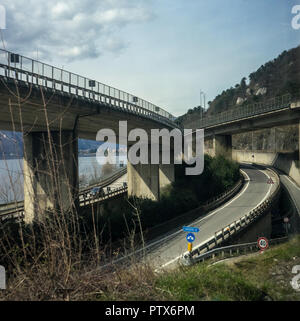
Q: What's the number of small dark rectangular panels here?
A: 4